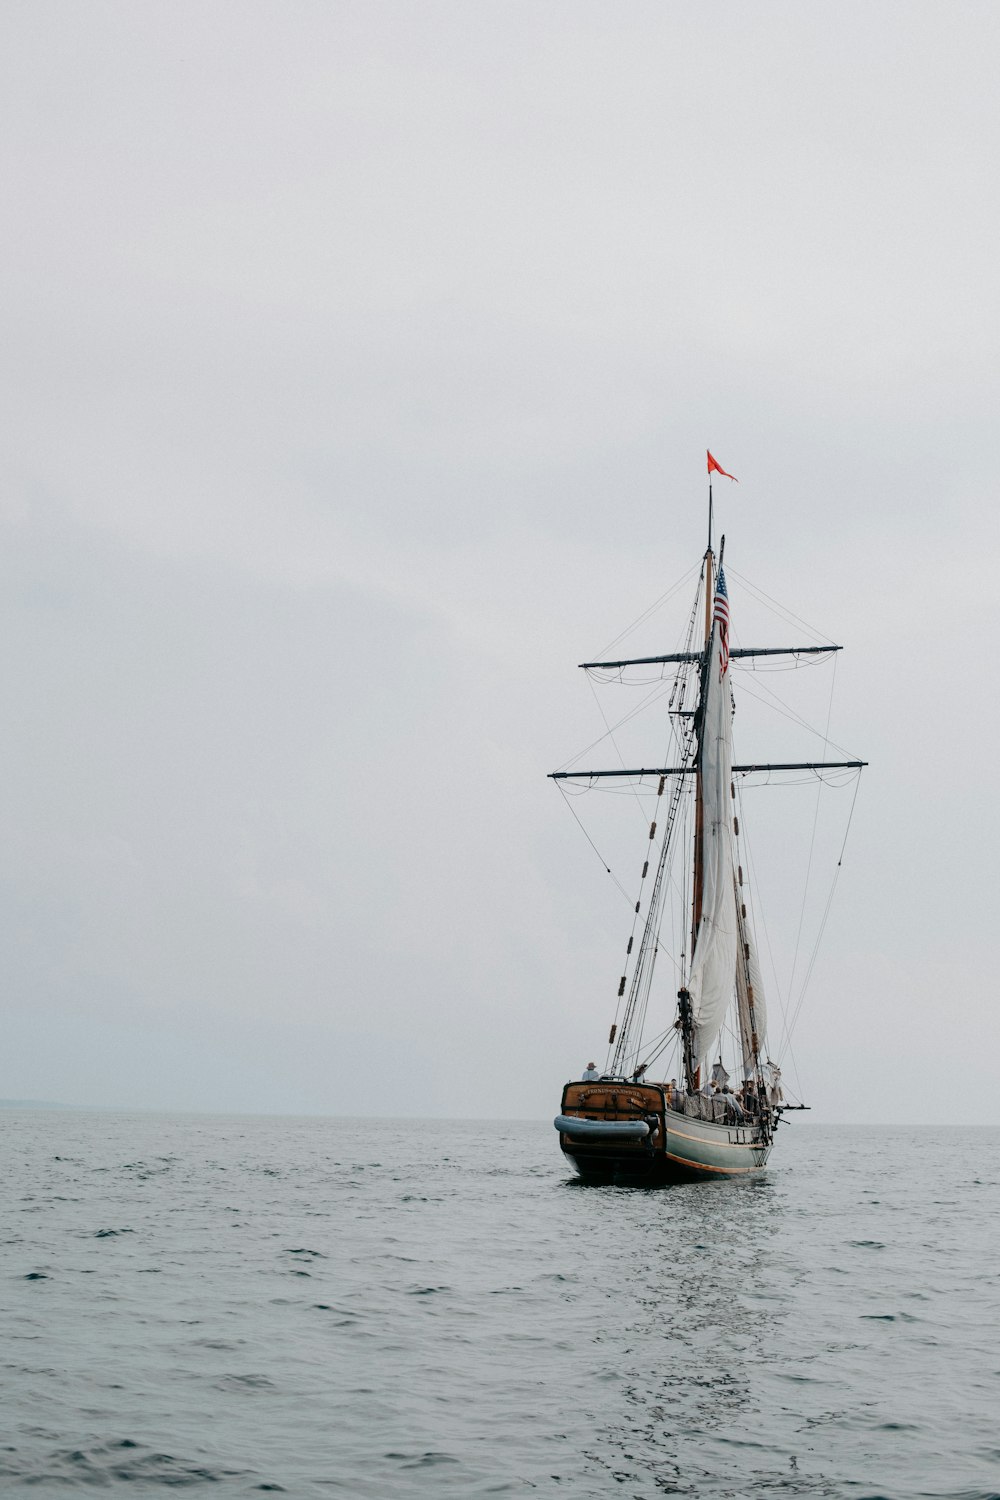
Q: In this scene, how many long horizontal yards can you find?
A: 2